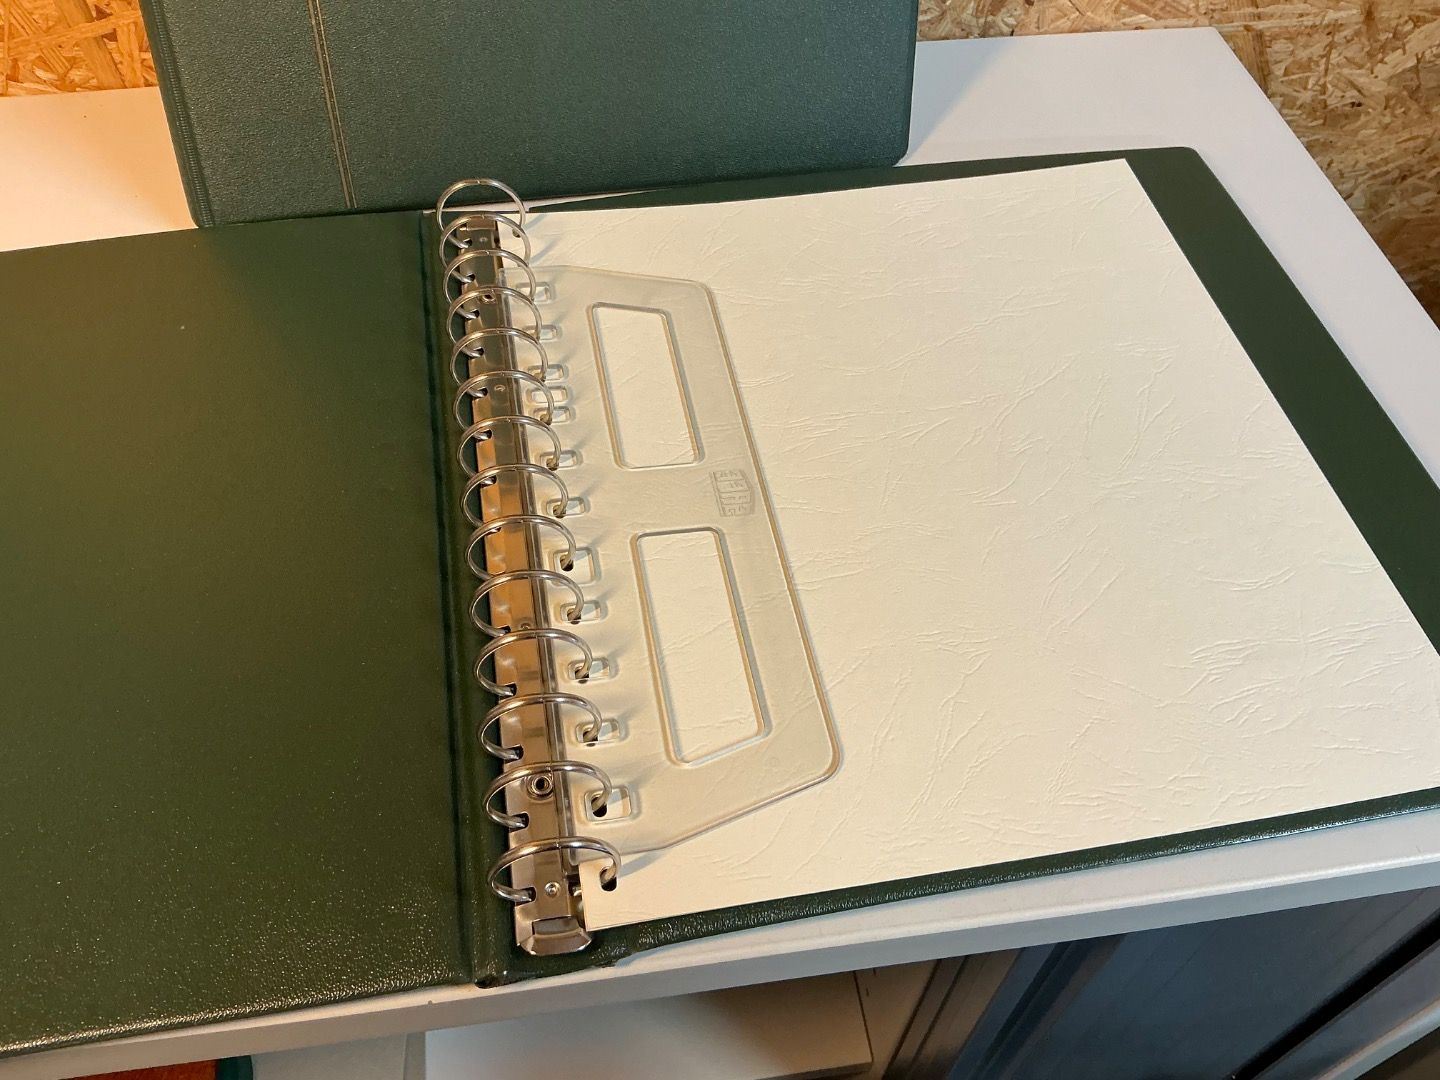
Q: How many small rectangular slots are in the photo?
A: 12